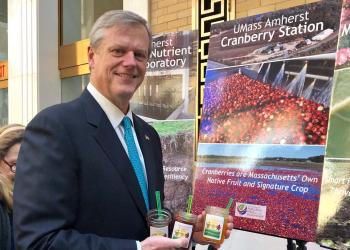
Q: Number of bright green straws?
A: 3